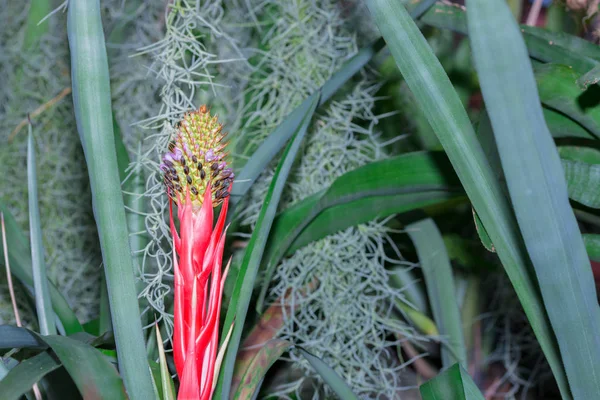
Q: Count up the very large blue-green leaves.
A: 3